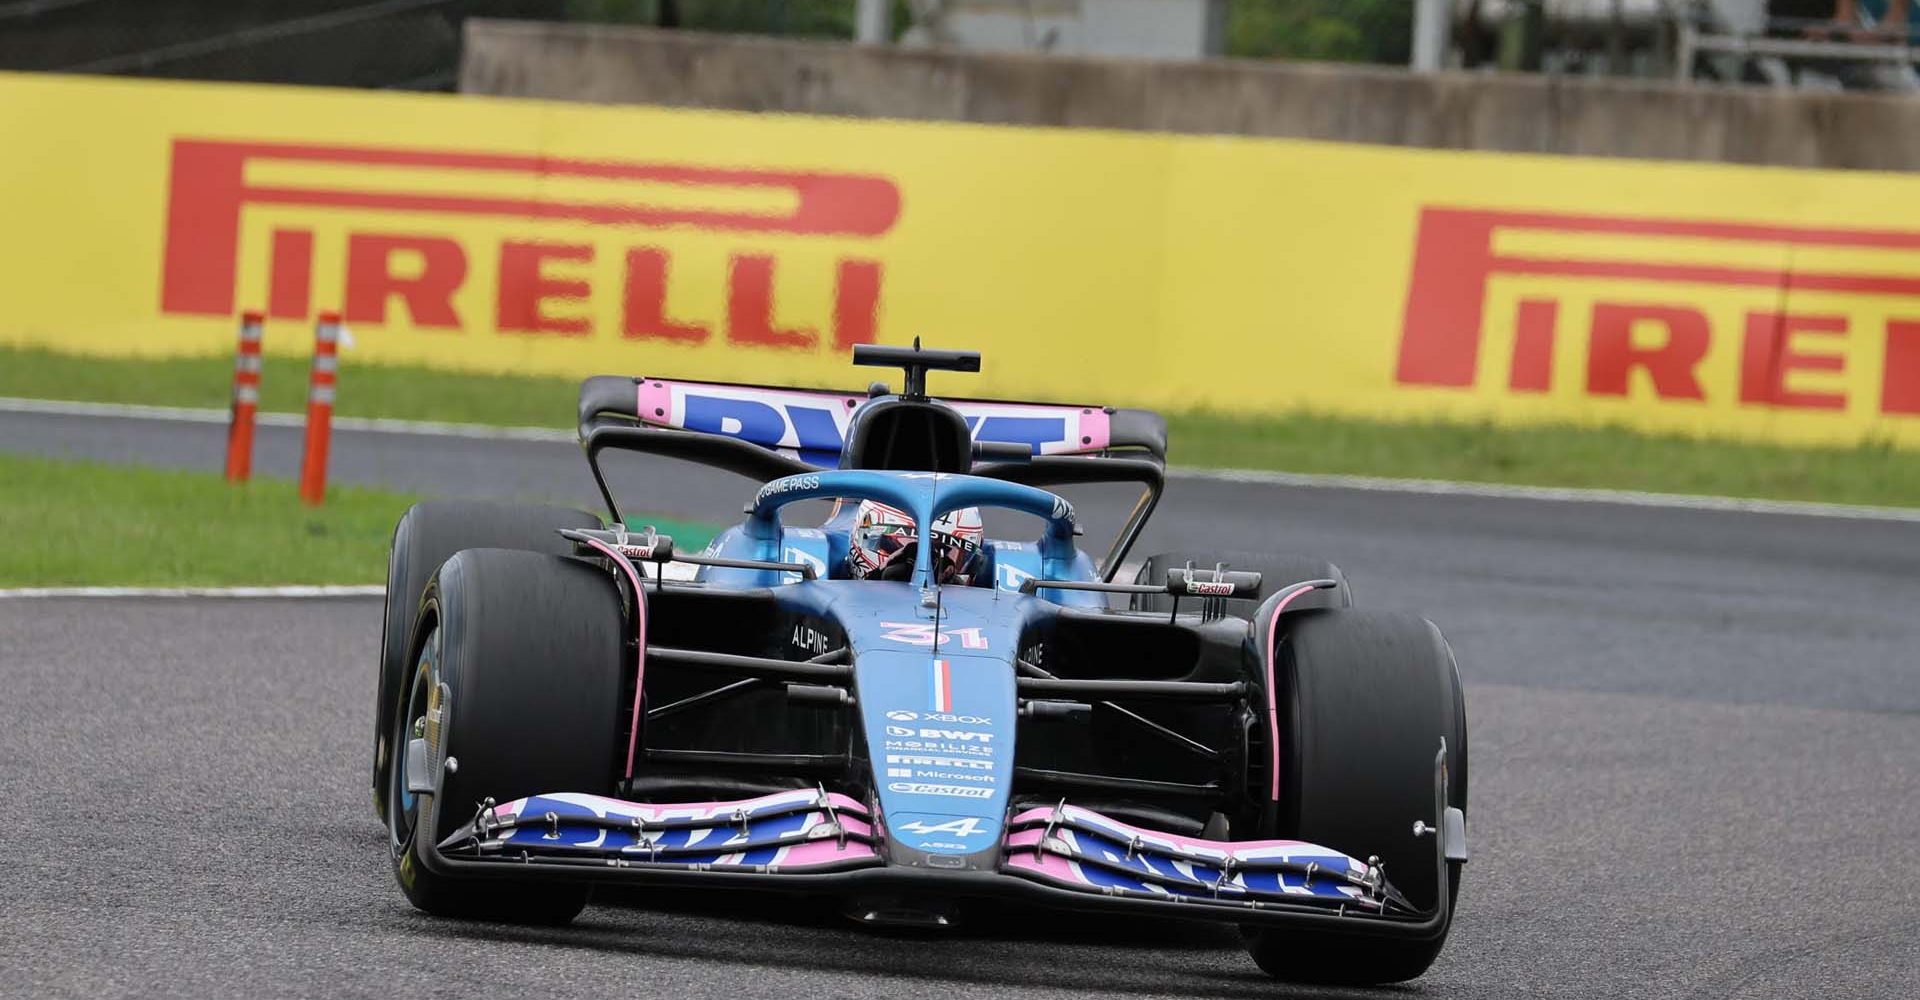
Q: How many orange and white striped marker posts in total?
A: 2